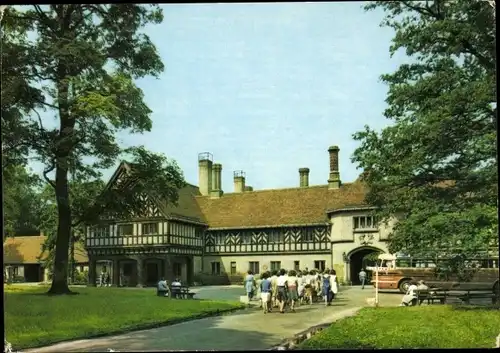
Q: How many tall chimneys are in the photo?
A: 5